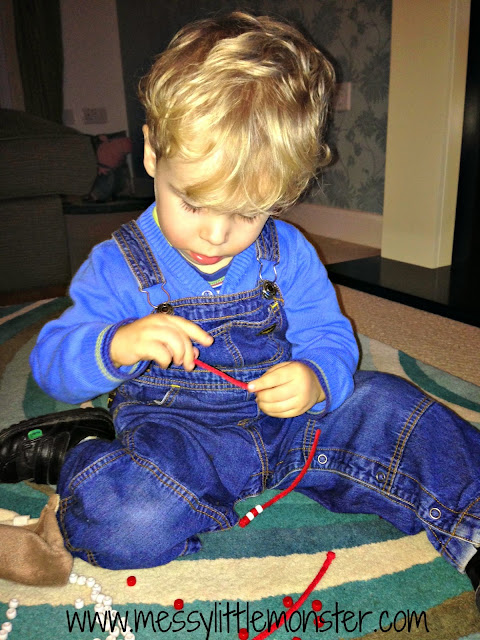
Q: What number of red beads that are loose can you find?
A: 7